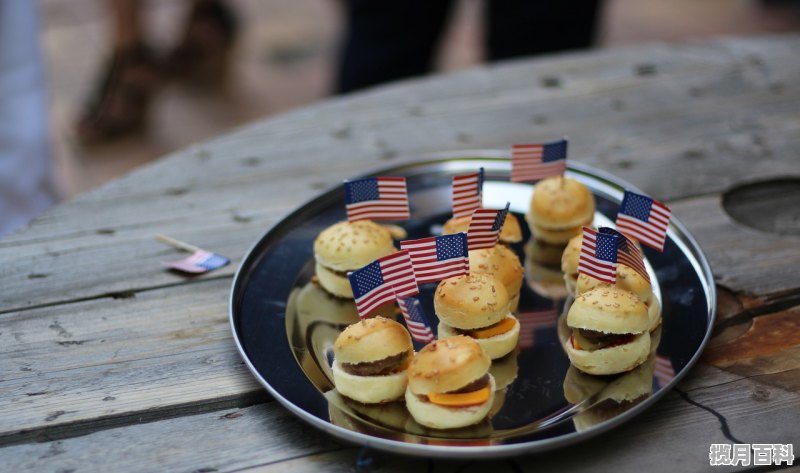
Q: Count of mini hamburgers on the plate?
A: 10